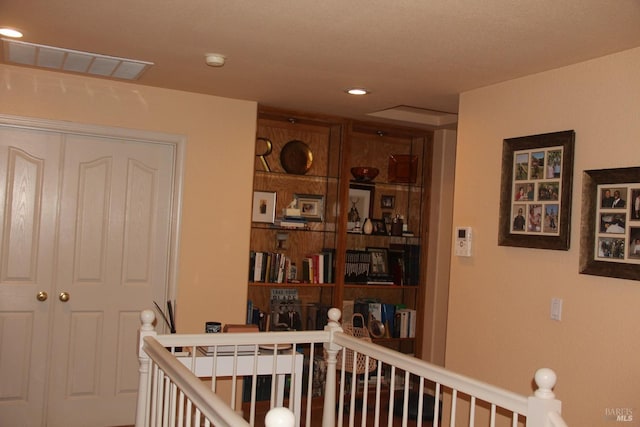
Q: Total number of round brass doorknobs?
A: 2